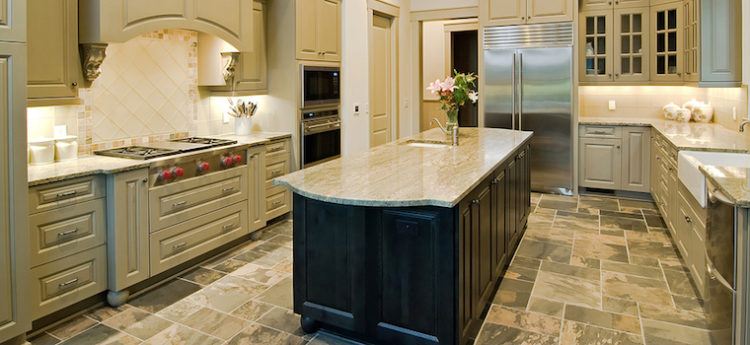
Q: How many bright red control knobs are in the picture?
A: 5